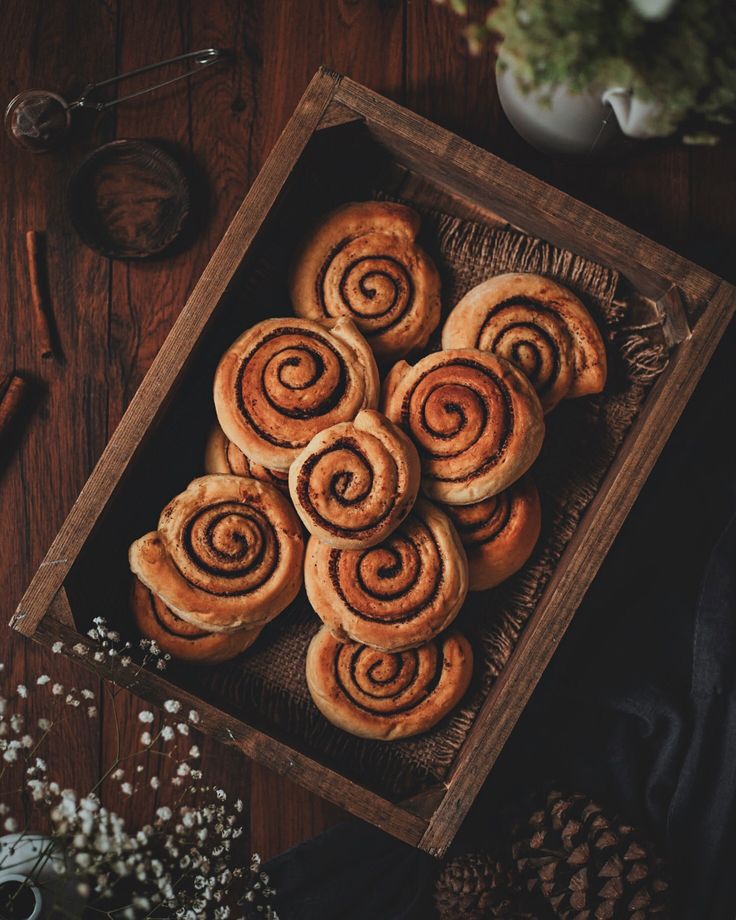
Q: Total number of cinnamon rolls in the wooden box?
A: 11